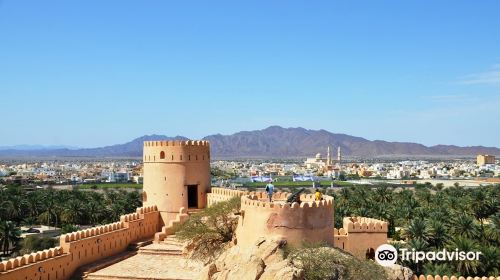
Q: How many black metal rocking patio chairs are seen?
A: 0